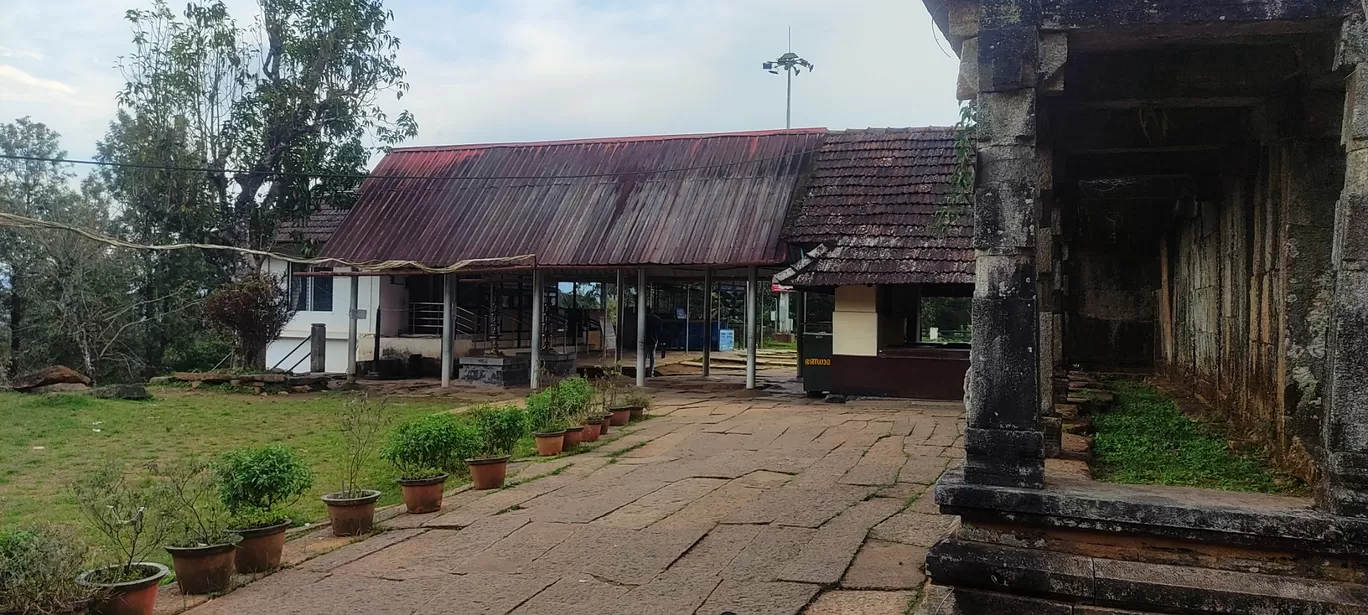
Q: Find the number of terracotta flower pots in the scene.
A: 13